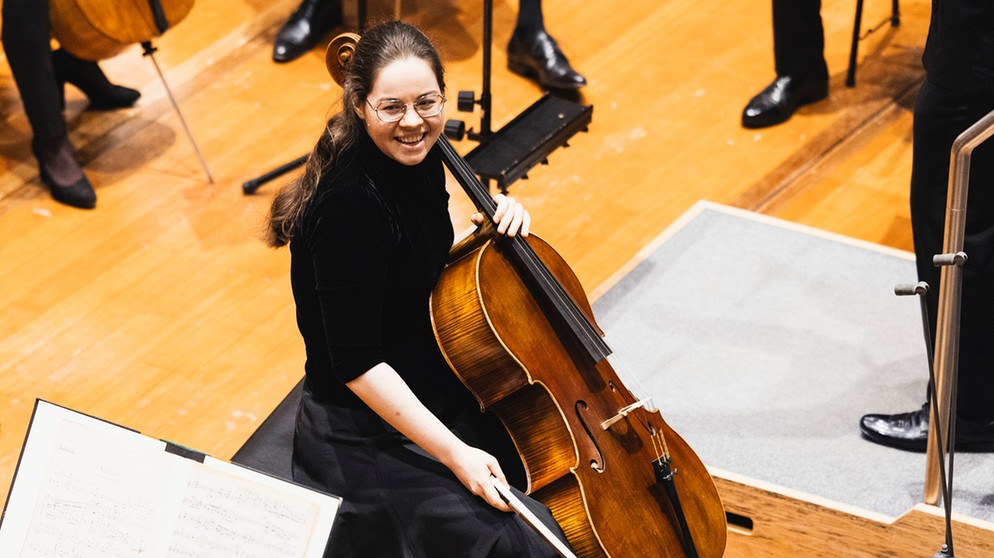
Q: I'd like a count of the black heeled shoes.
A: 2